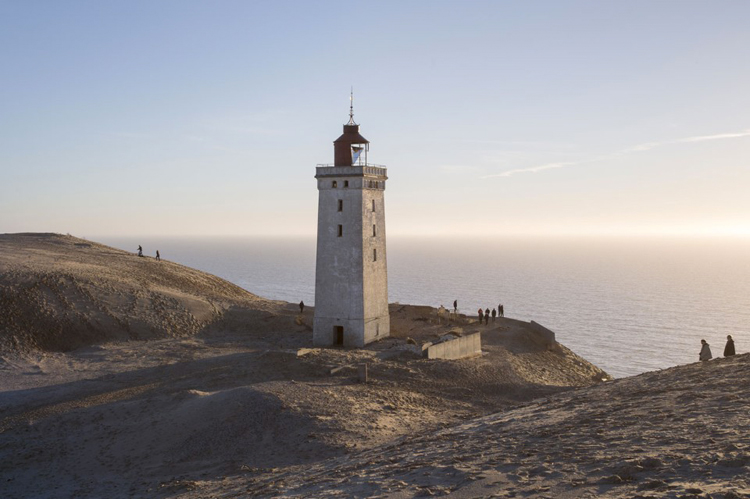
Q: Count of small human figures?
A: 11